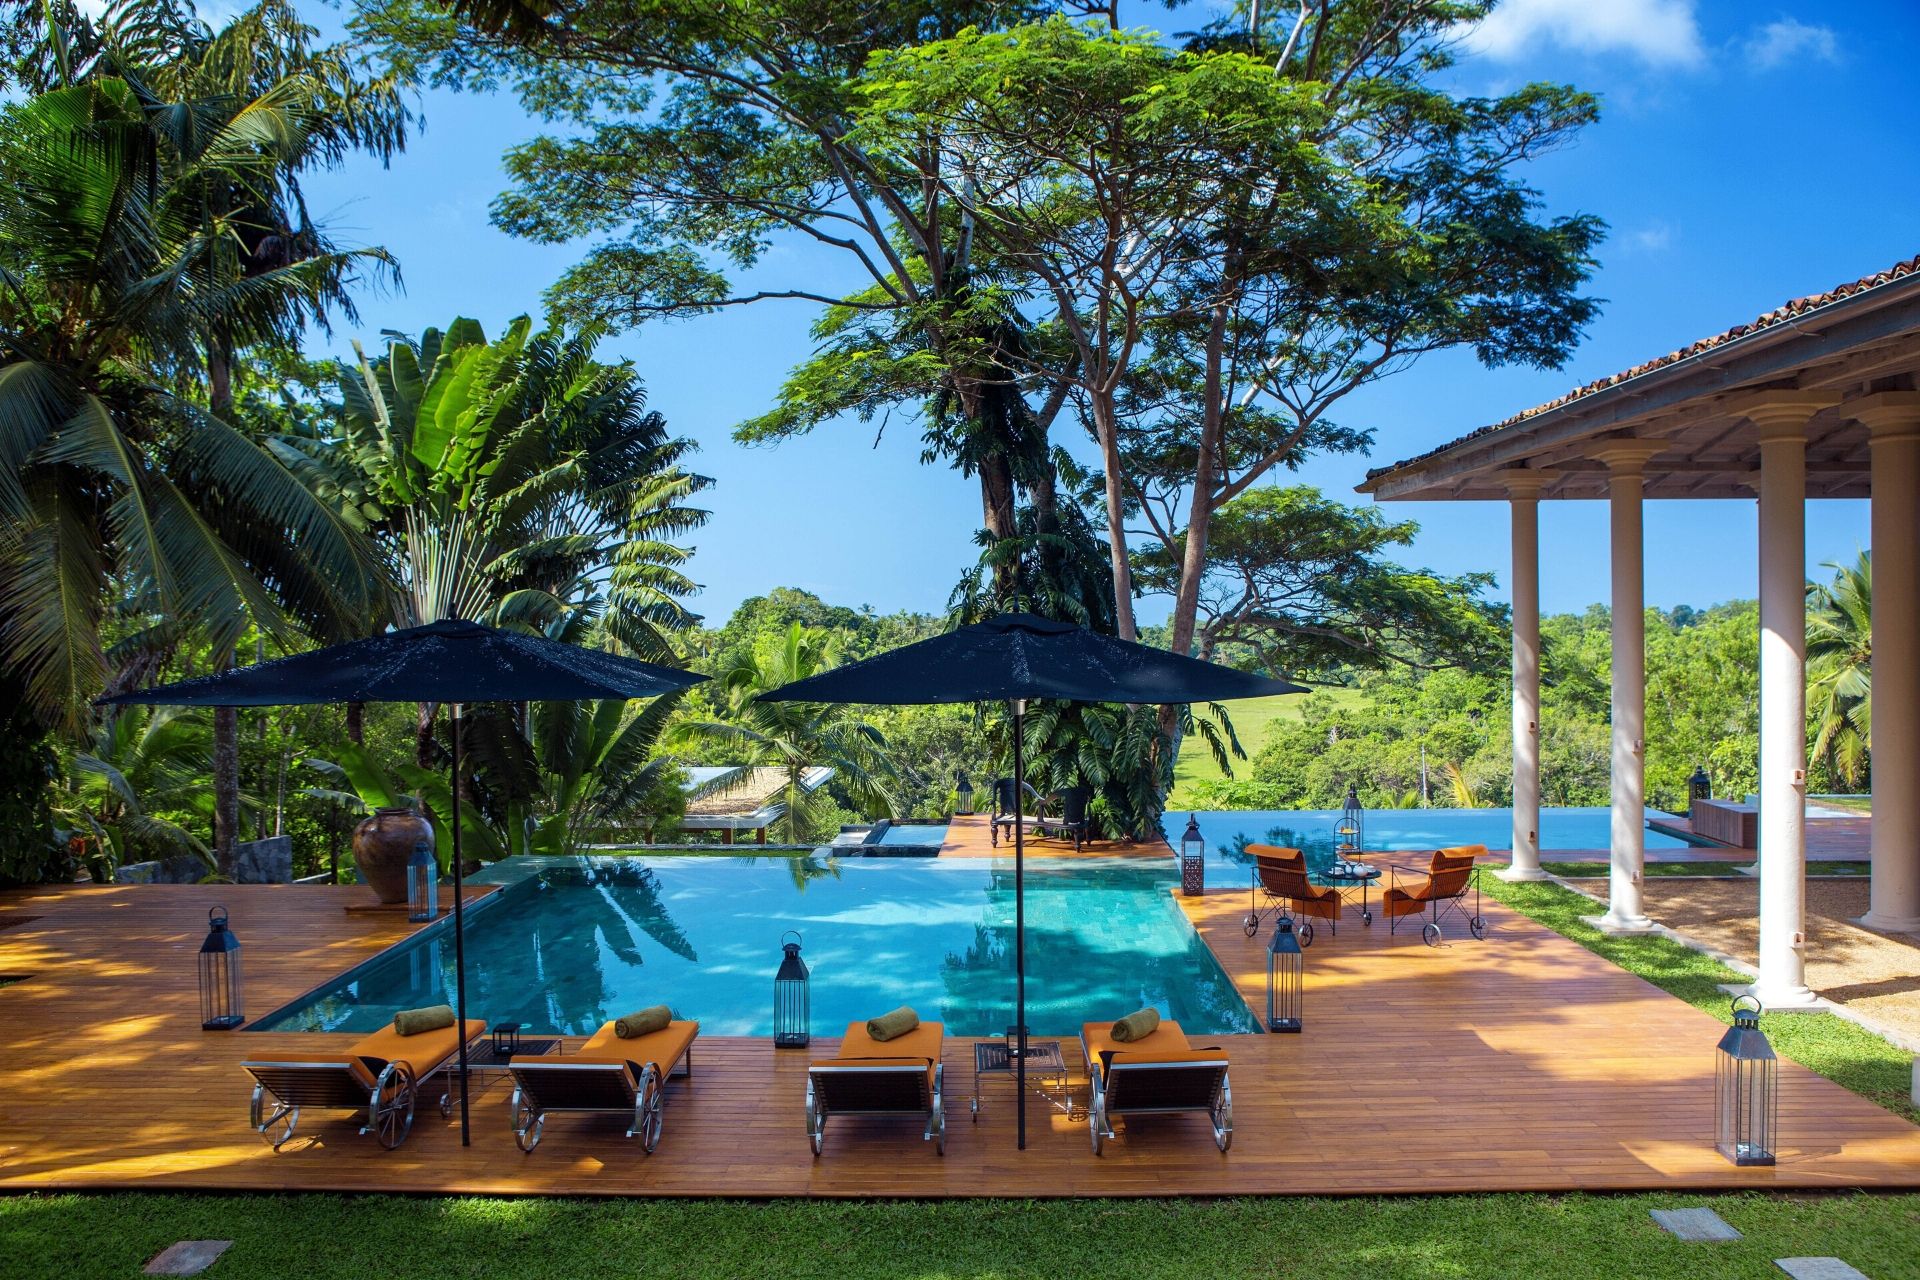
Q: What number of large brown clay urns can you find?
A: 1